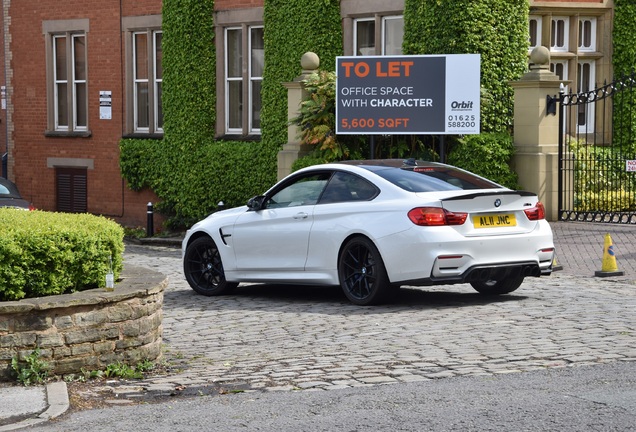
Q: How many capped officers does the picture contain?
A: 0